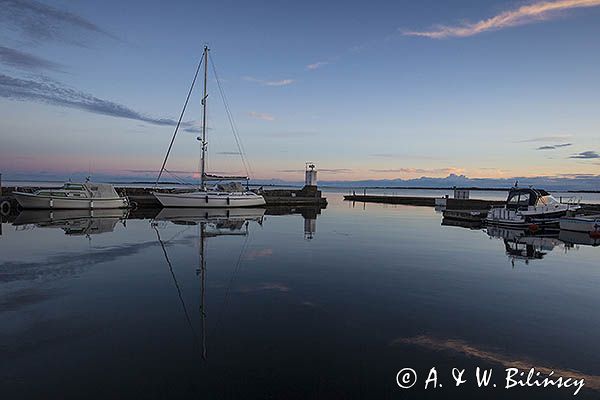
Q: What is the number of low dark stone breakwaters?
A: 2